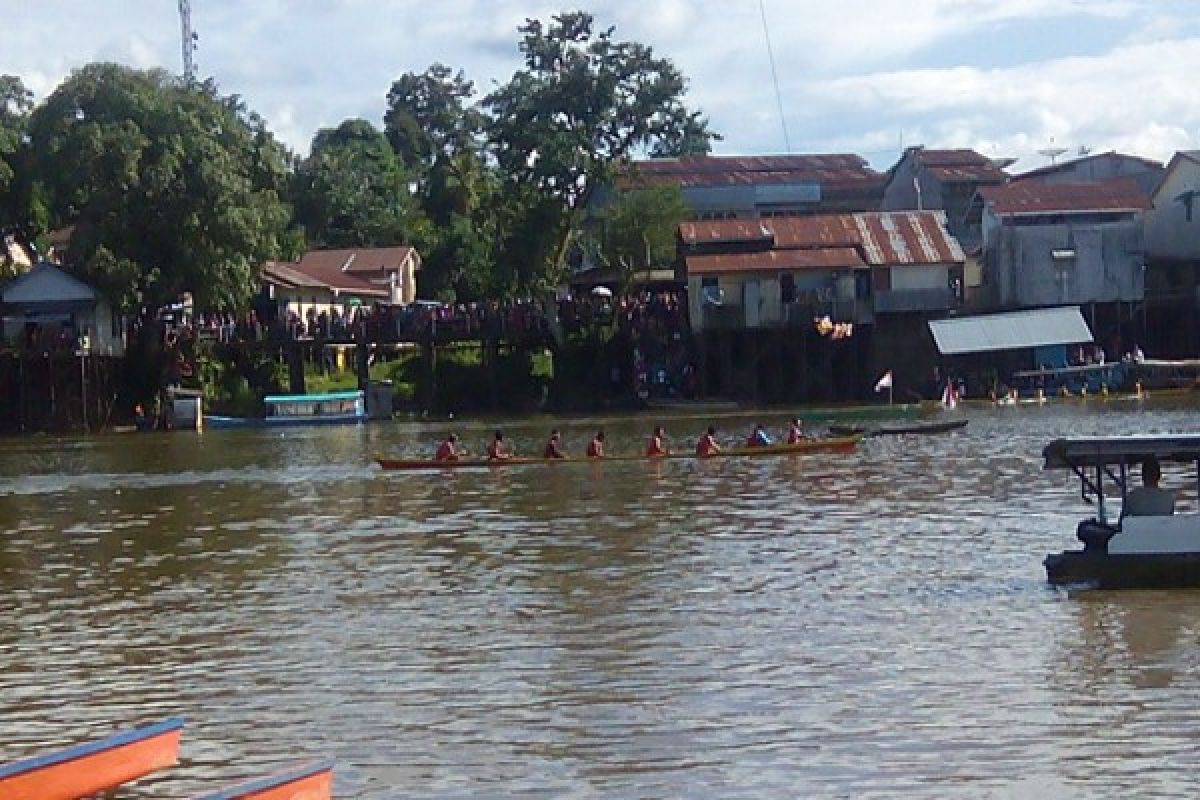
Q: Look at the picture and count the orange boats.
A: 2